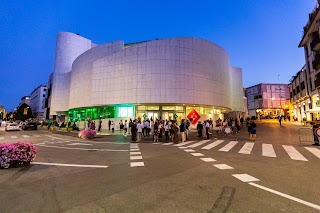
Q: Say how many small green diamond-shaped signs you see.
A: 2